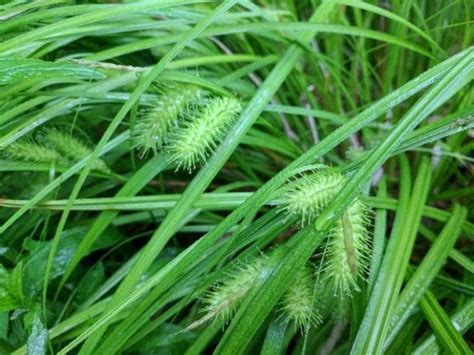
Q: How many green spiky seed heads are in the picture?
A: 8